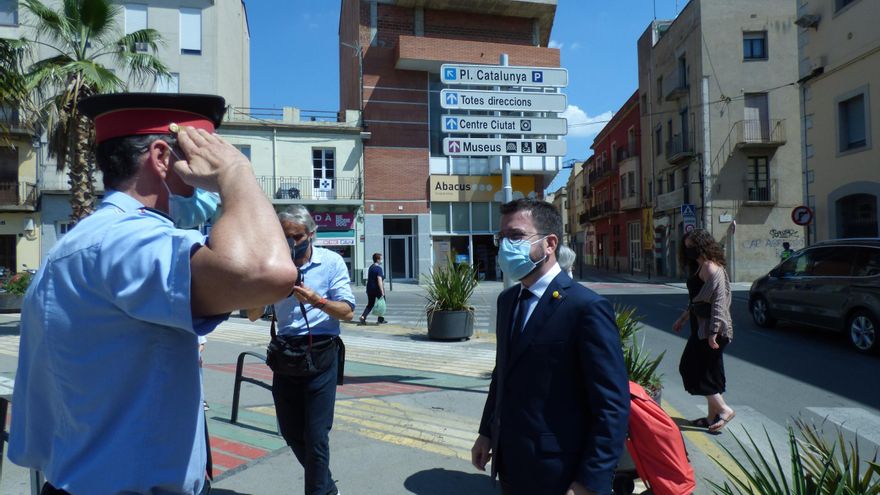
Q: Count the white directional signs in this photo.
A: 4